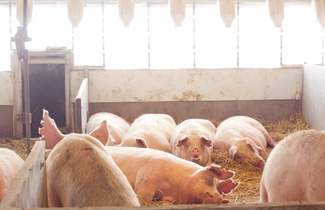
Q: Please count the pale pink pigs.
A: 8